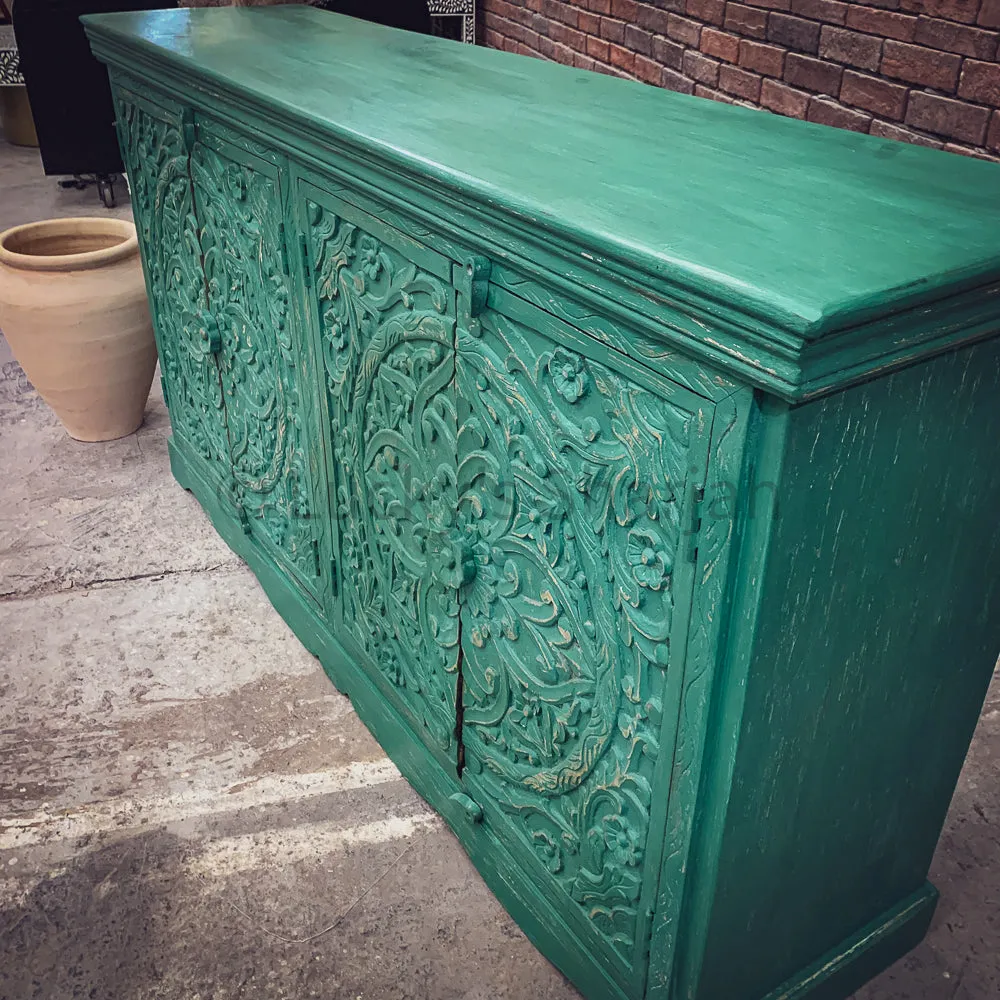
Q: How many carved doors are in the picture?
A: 4